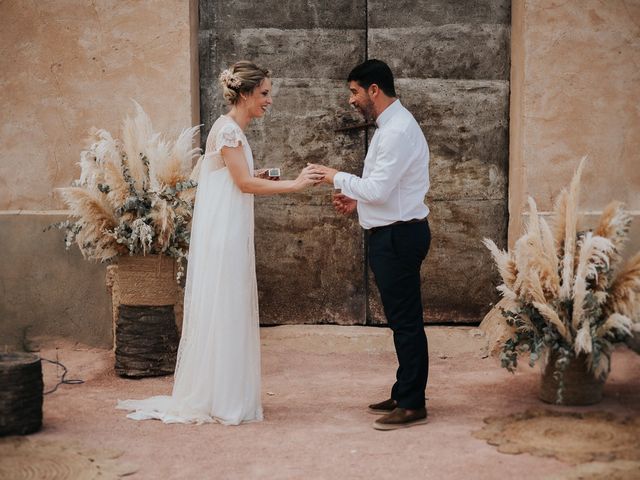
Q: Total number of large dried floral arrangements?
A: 2